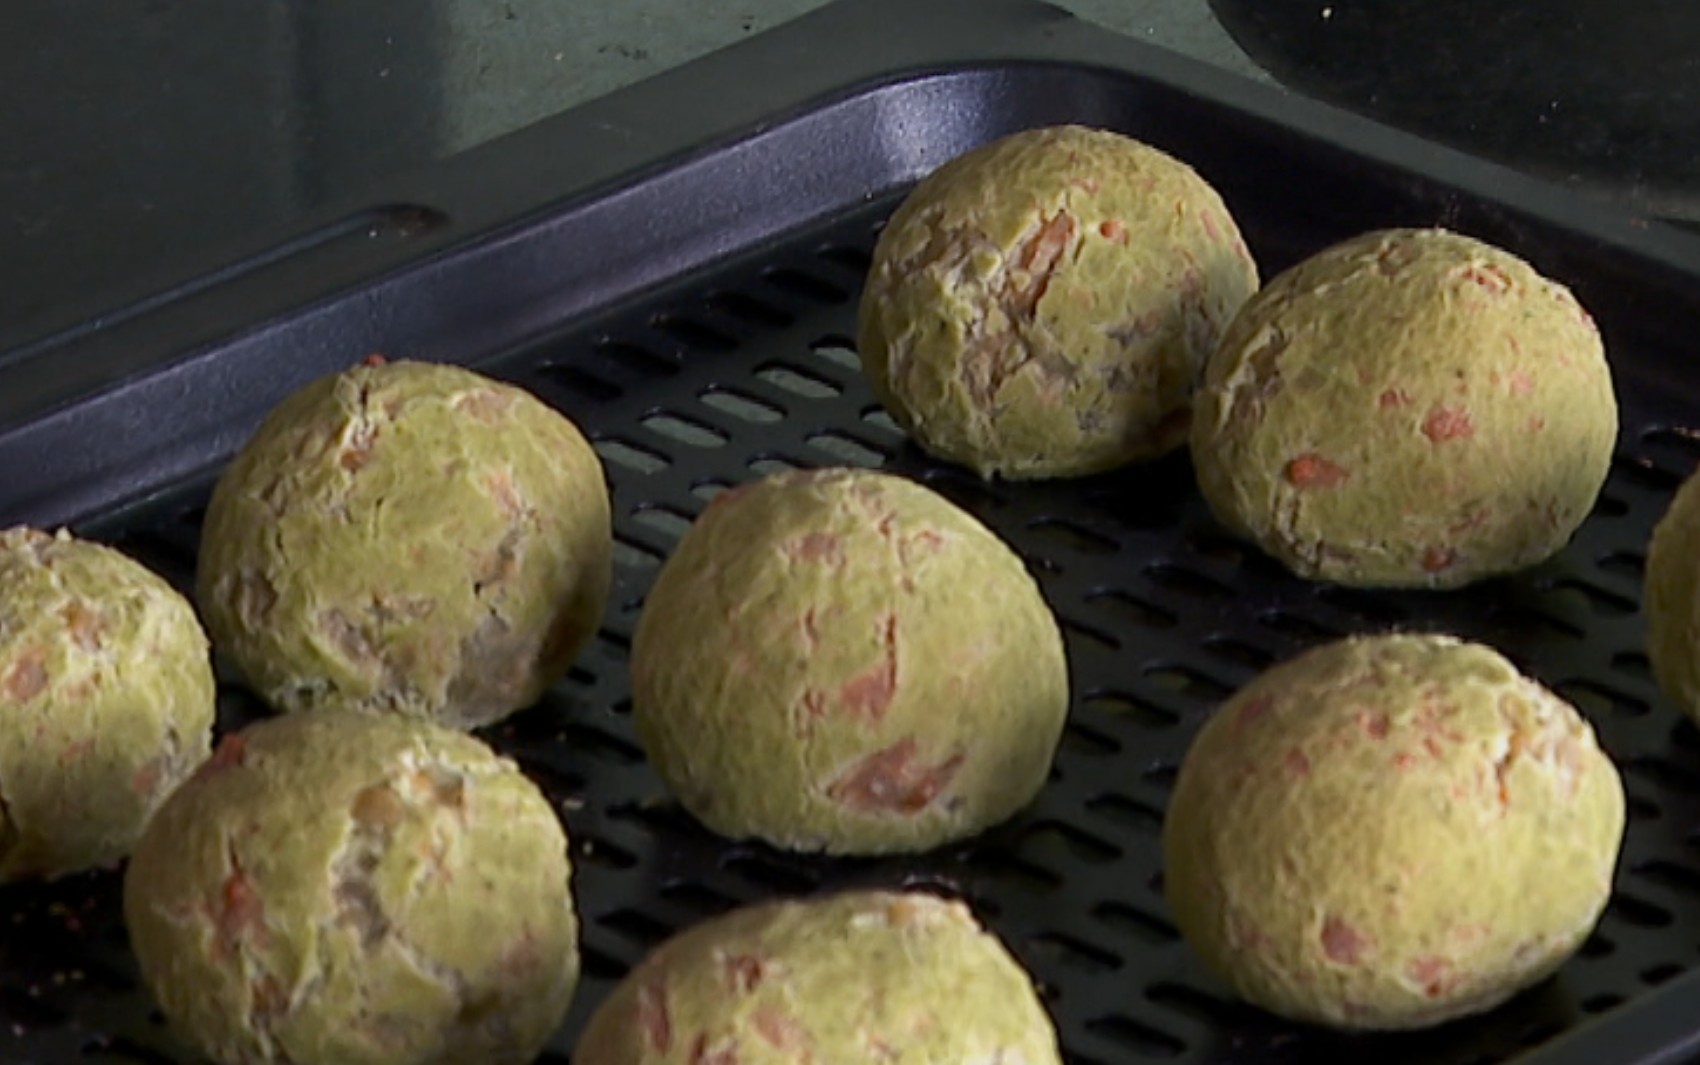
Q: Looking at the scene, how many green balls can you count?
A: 9